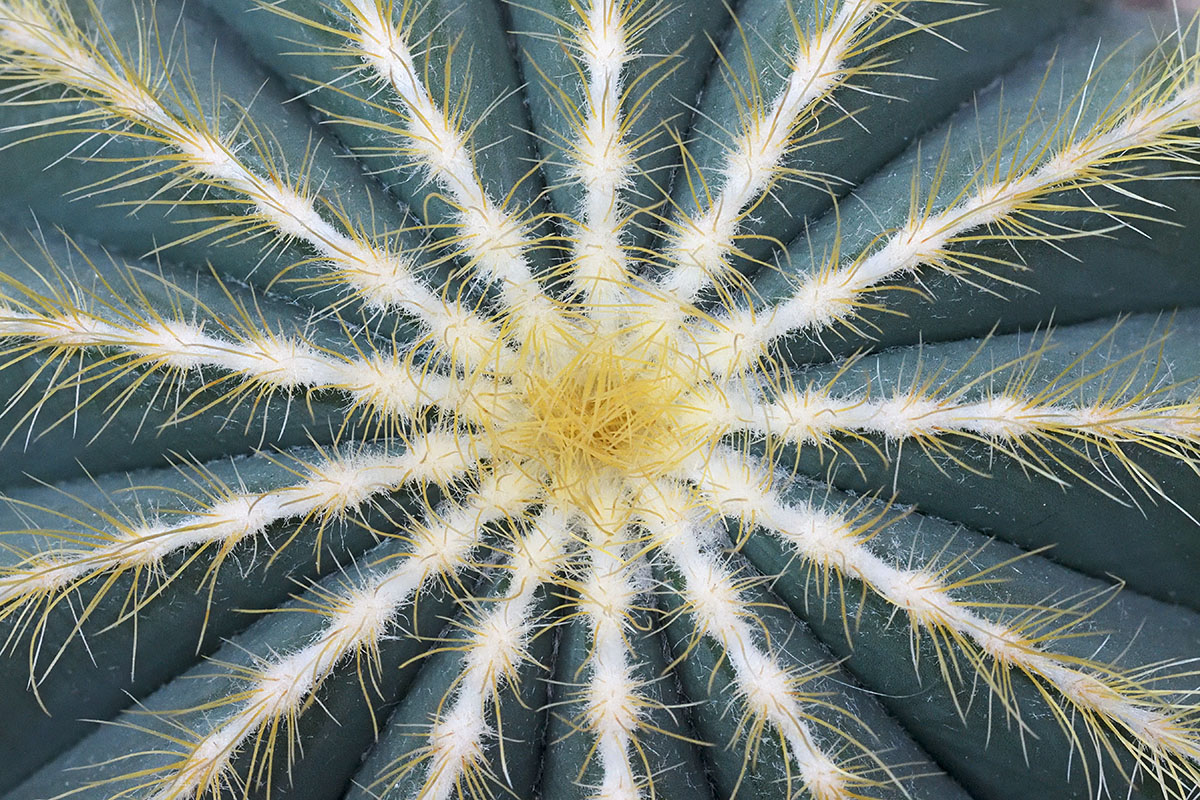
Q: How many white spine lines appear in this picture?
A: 13